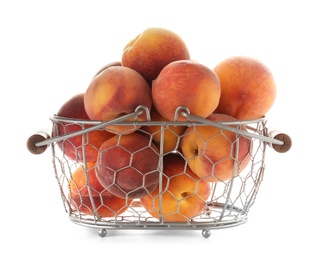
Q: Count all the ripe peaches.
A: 11